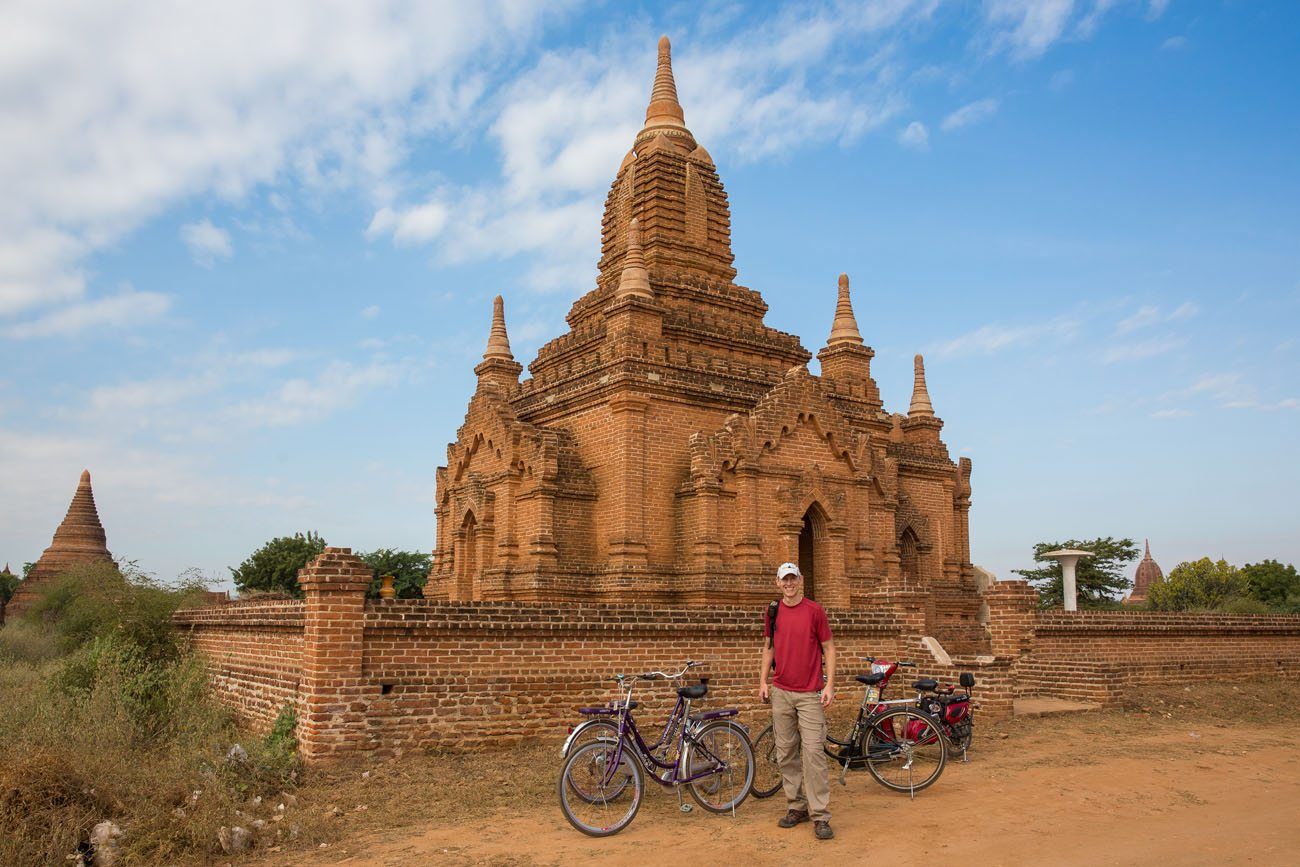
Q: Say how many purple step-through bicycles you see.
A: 2